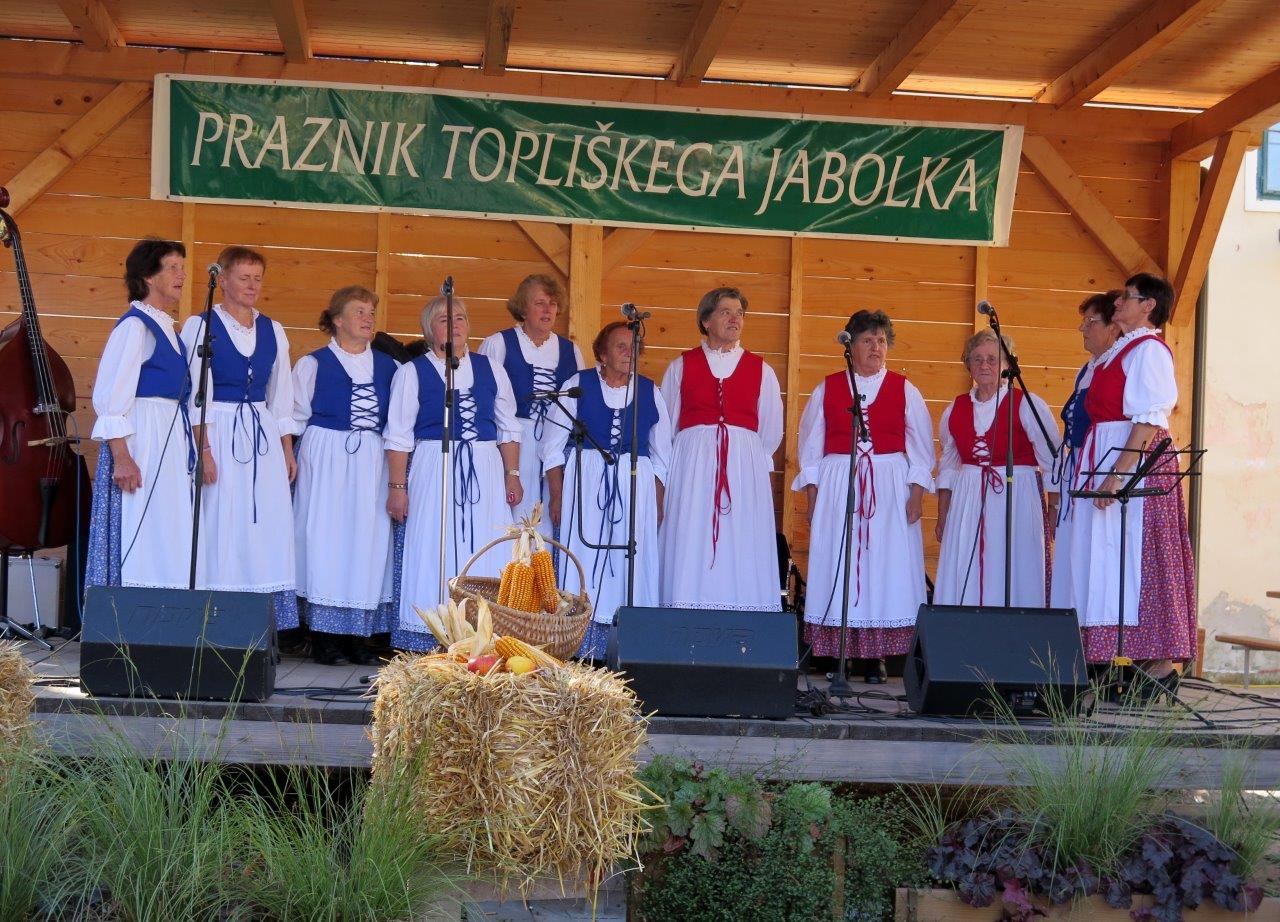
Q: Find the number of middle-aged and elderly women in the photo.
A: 11